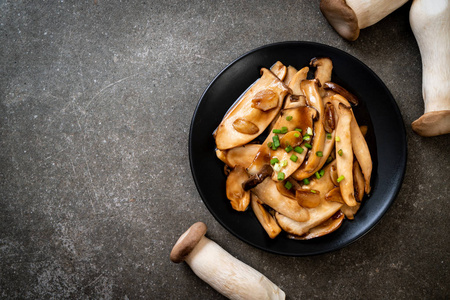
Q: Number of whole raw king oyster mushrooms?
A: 3